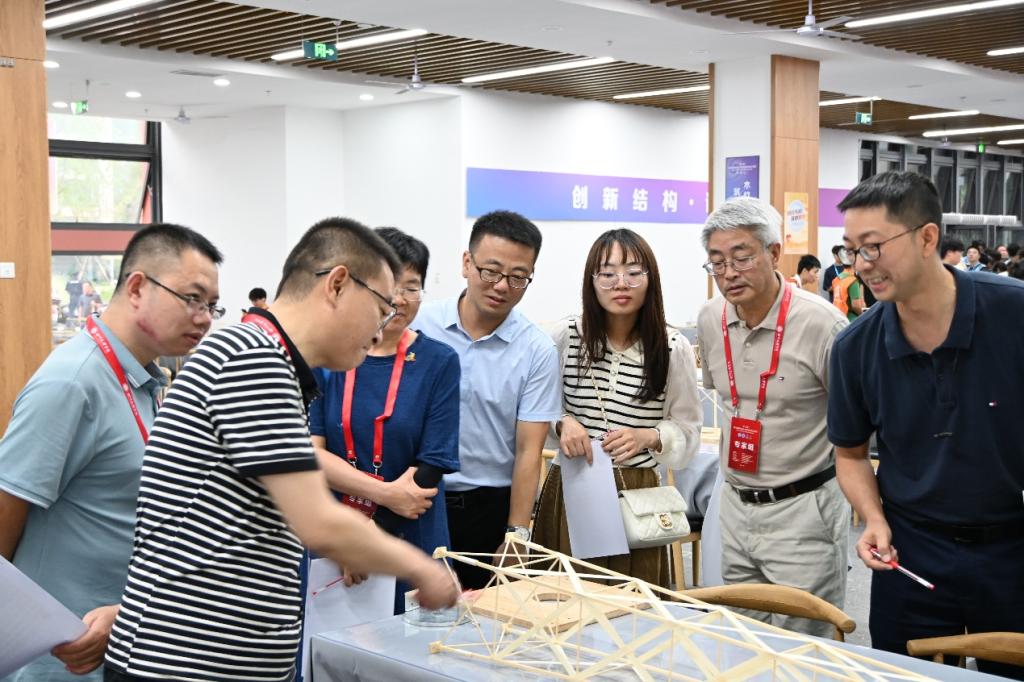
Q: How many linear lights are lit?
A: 10